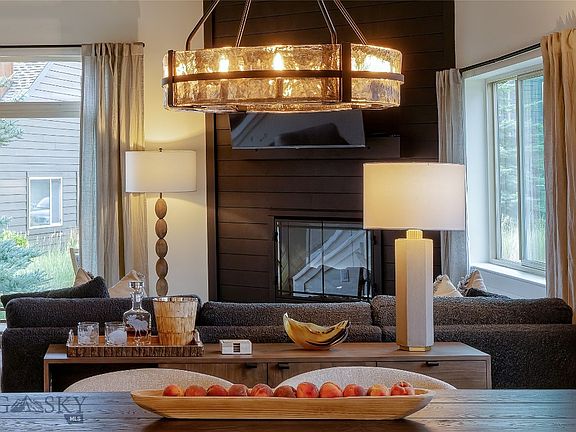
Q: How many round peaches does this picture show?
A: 11